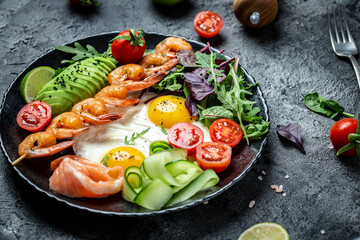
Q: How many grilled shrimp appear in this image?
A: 7